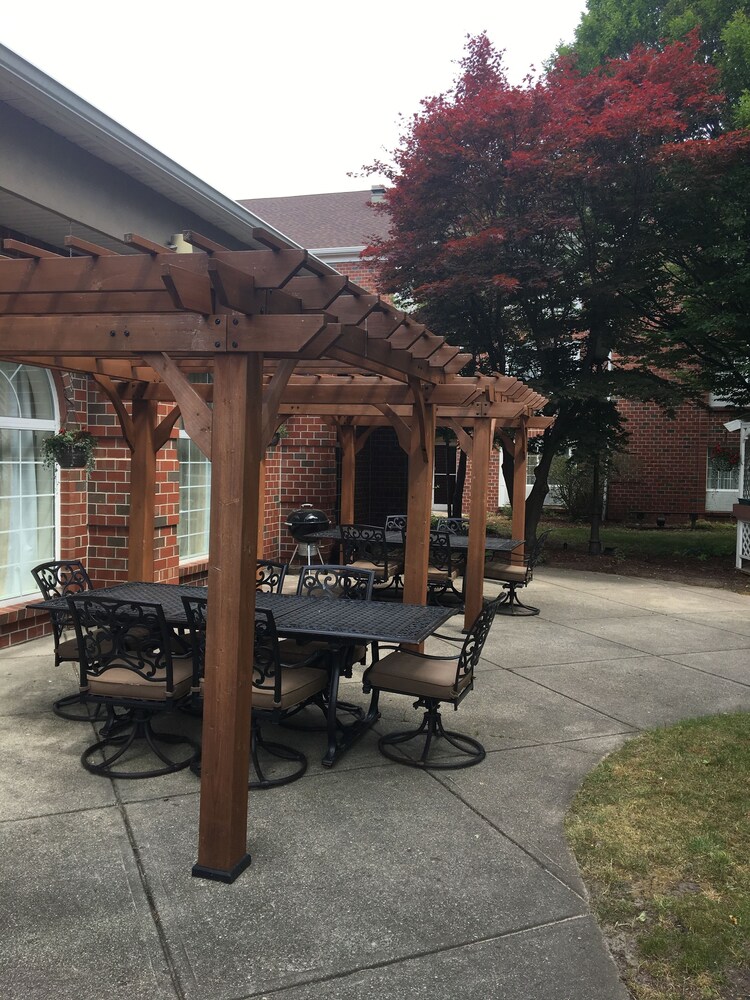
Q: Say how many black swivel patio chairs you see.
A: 11